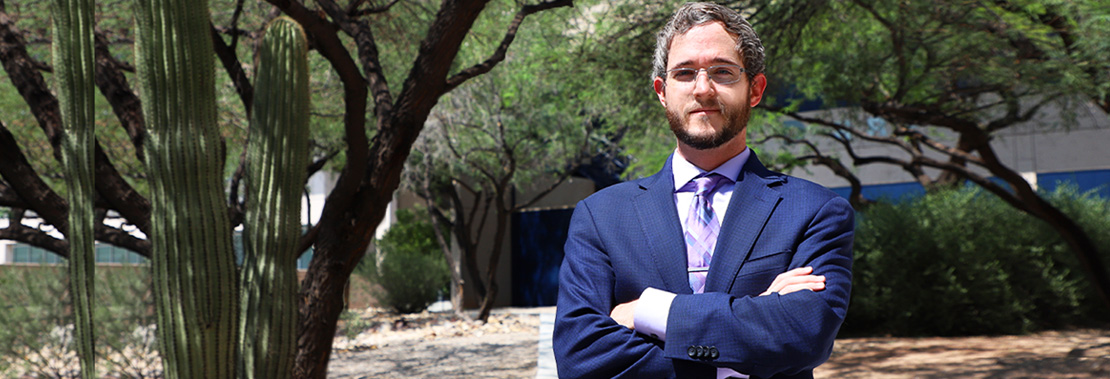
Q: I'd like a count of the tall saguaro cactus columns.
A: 3